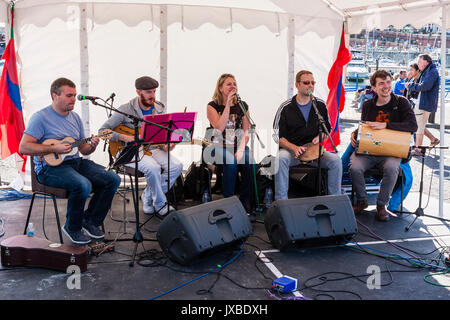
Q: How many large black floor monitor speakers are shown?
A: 2